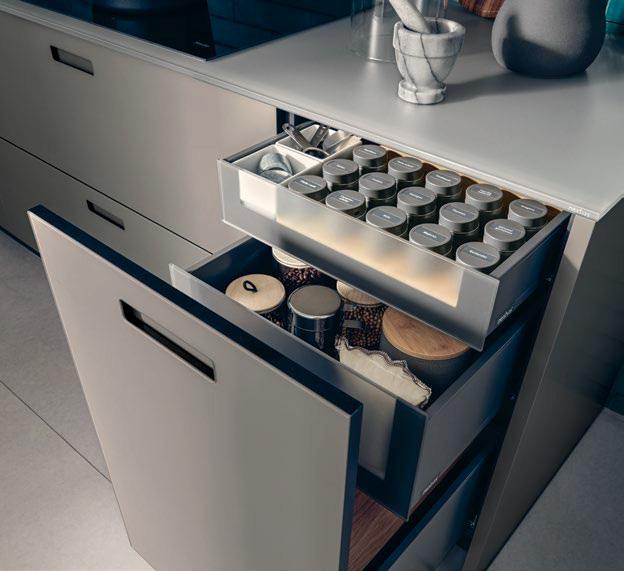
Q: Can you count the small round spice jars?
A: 15